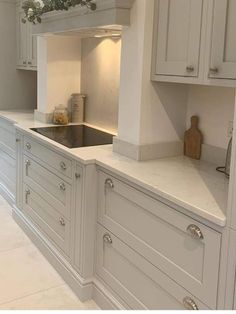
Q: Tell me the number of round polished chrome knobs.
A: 6